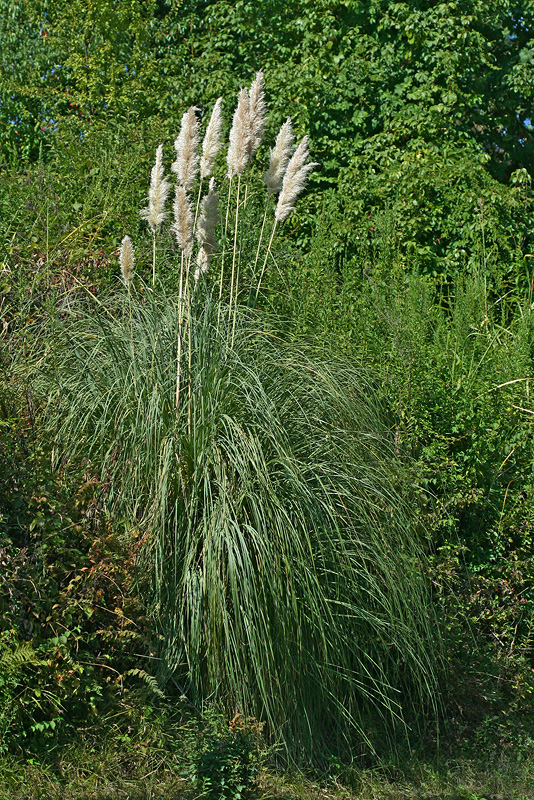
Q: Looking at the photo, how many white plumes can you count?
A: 10